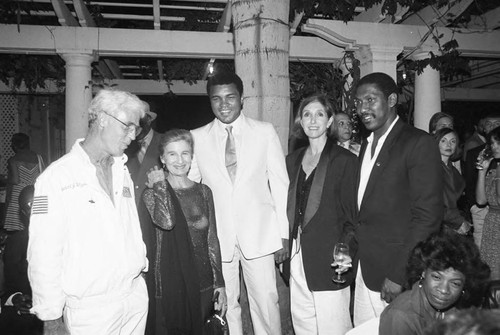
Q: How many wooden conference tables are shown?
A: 0